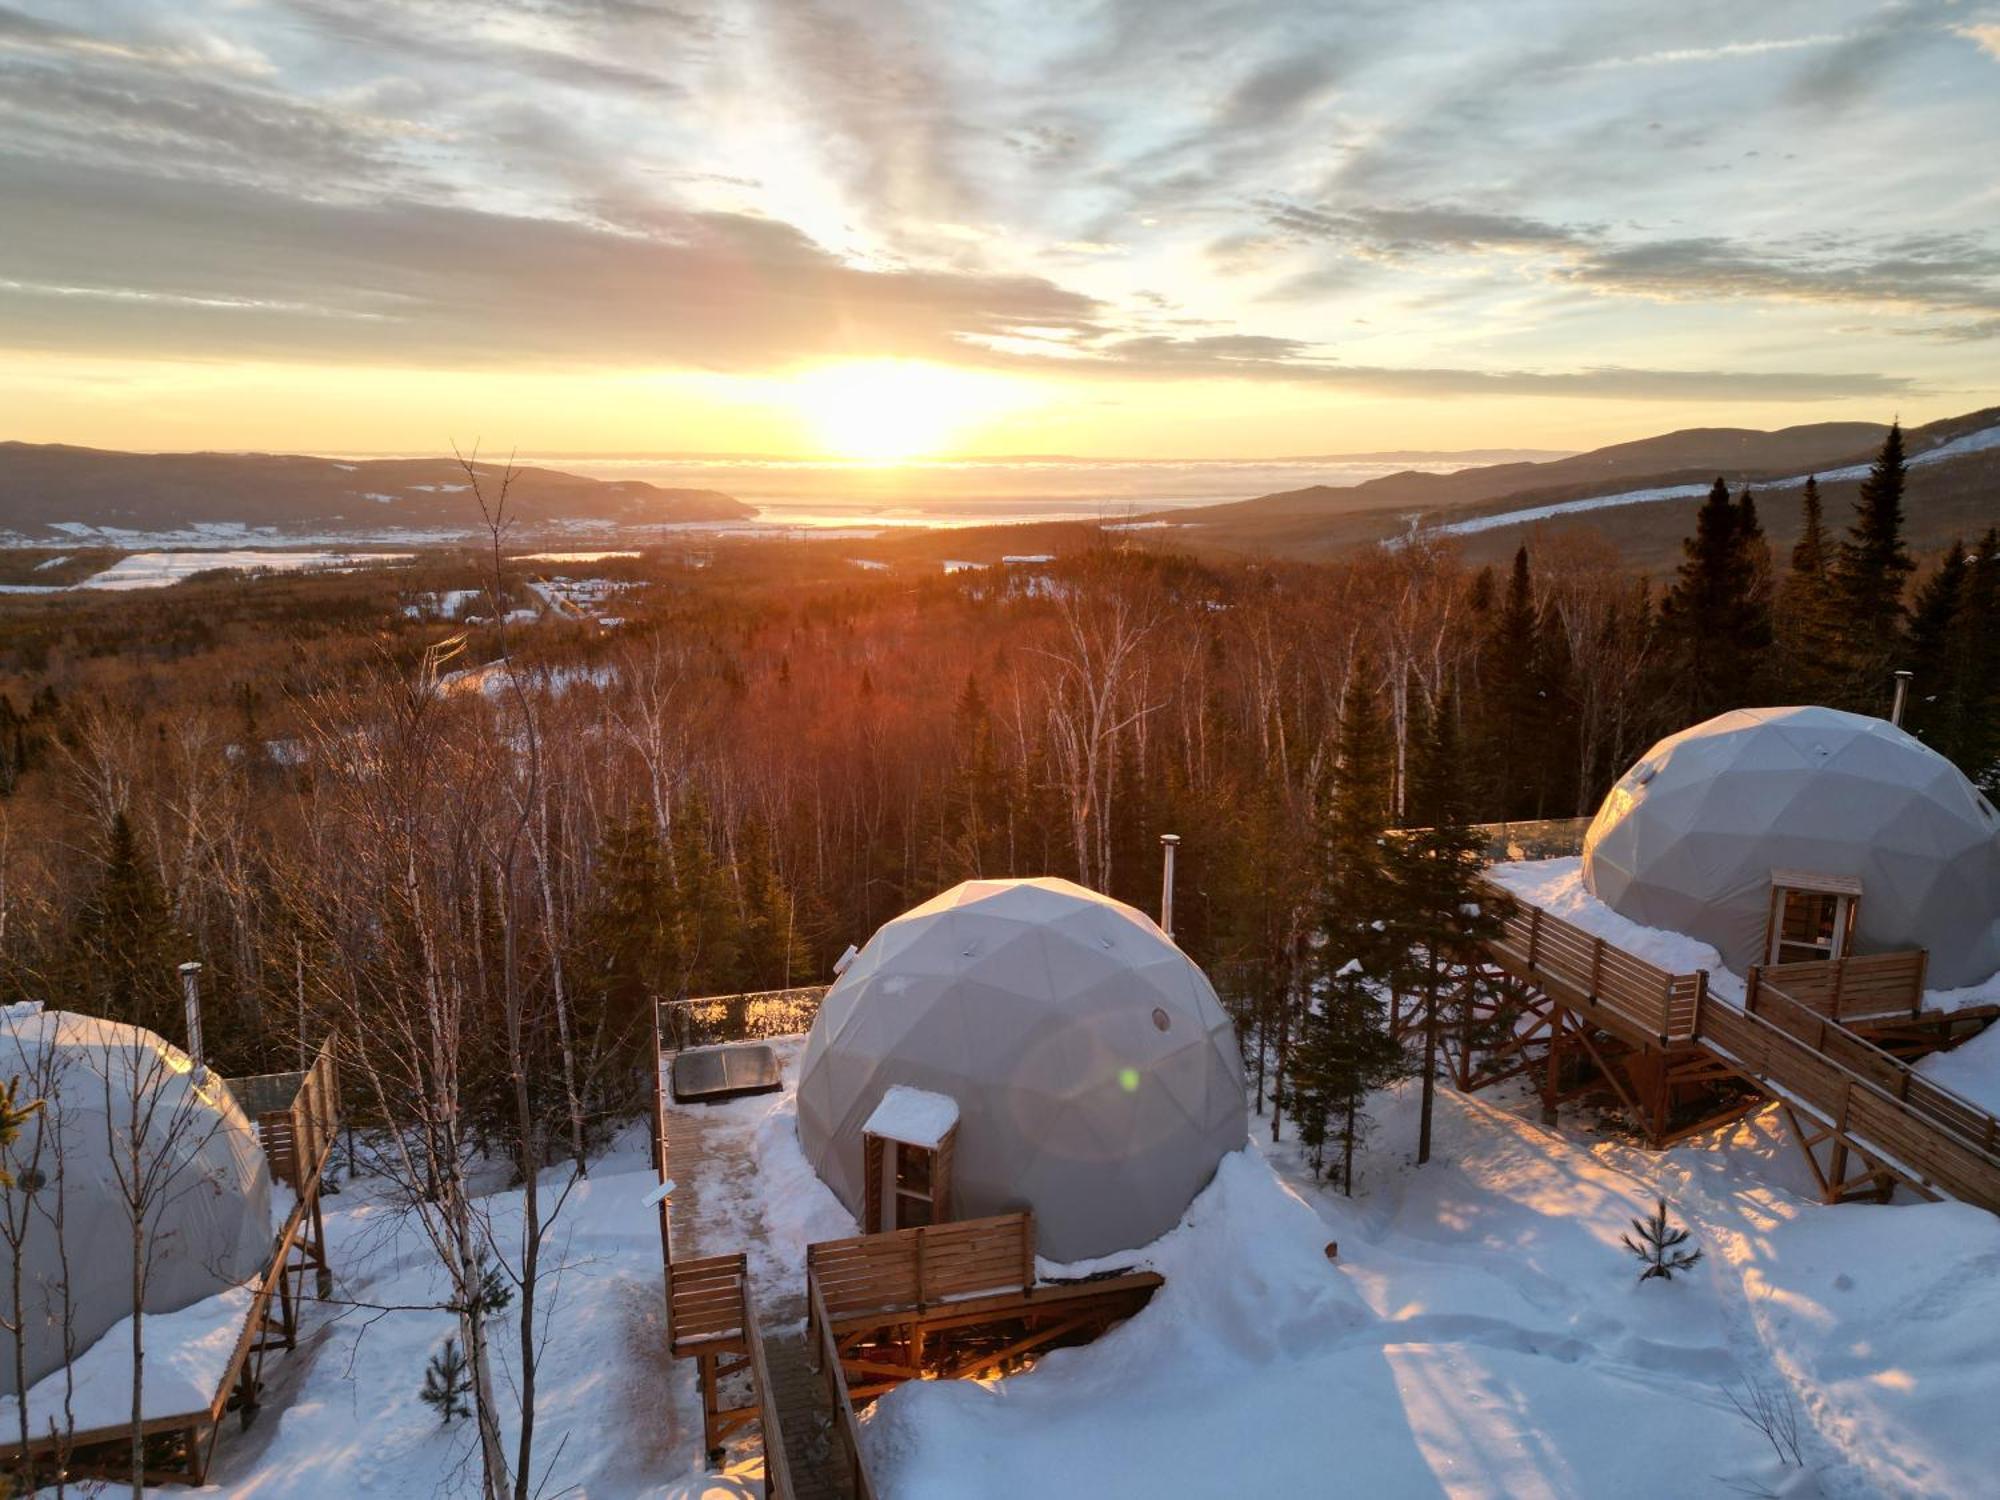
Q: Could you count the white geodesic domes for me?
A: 3